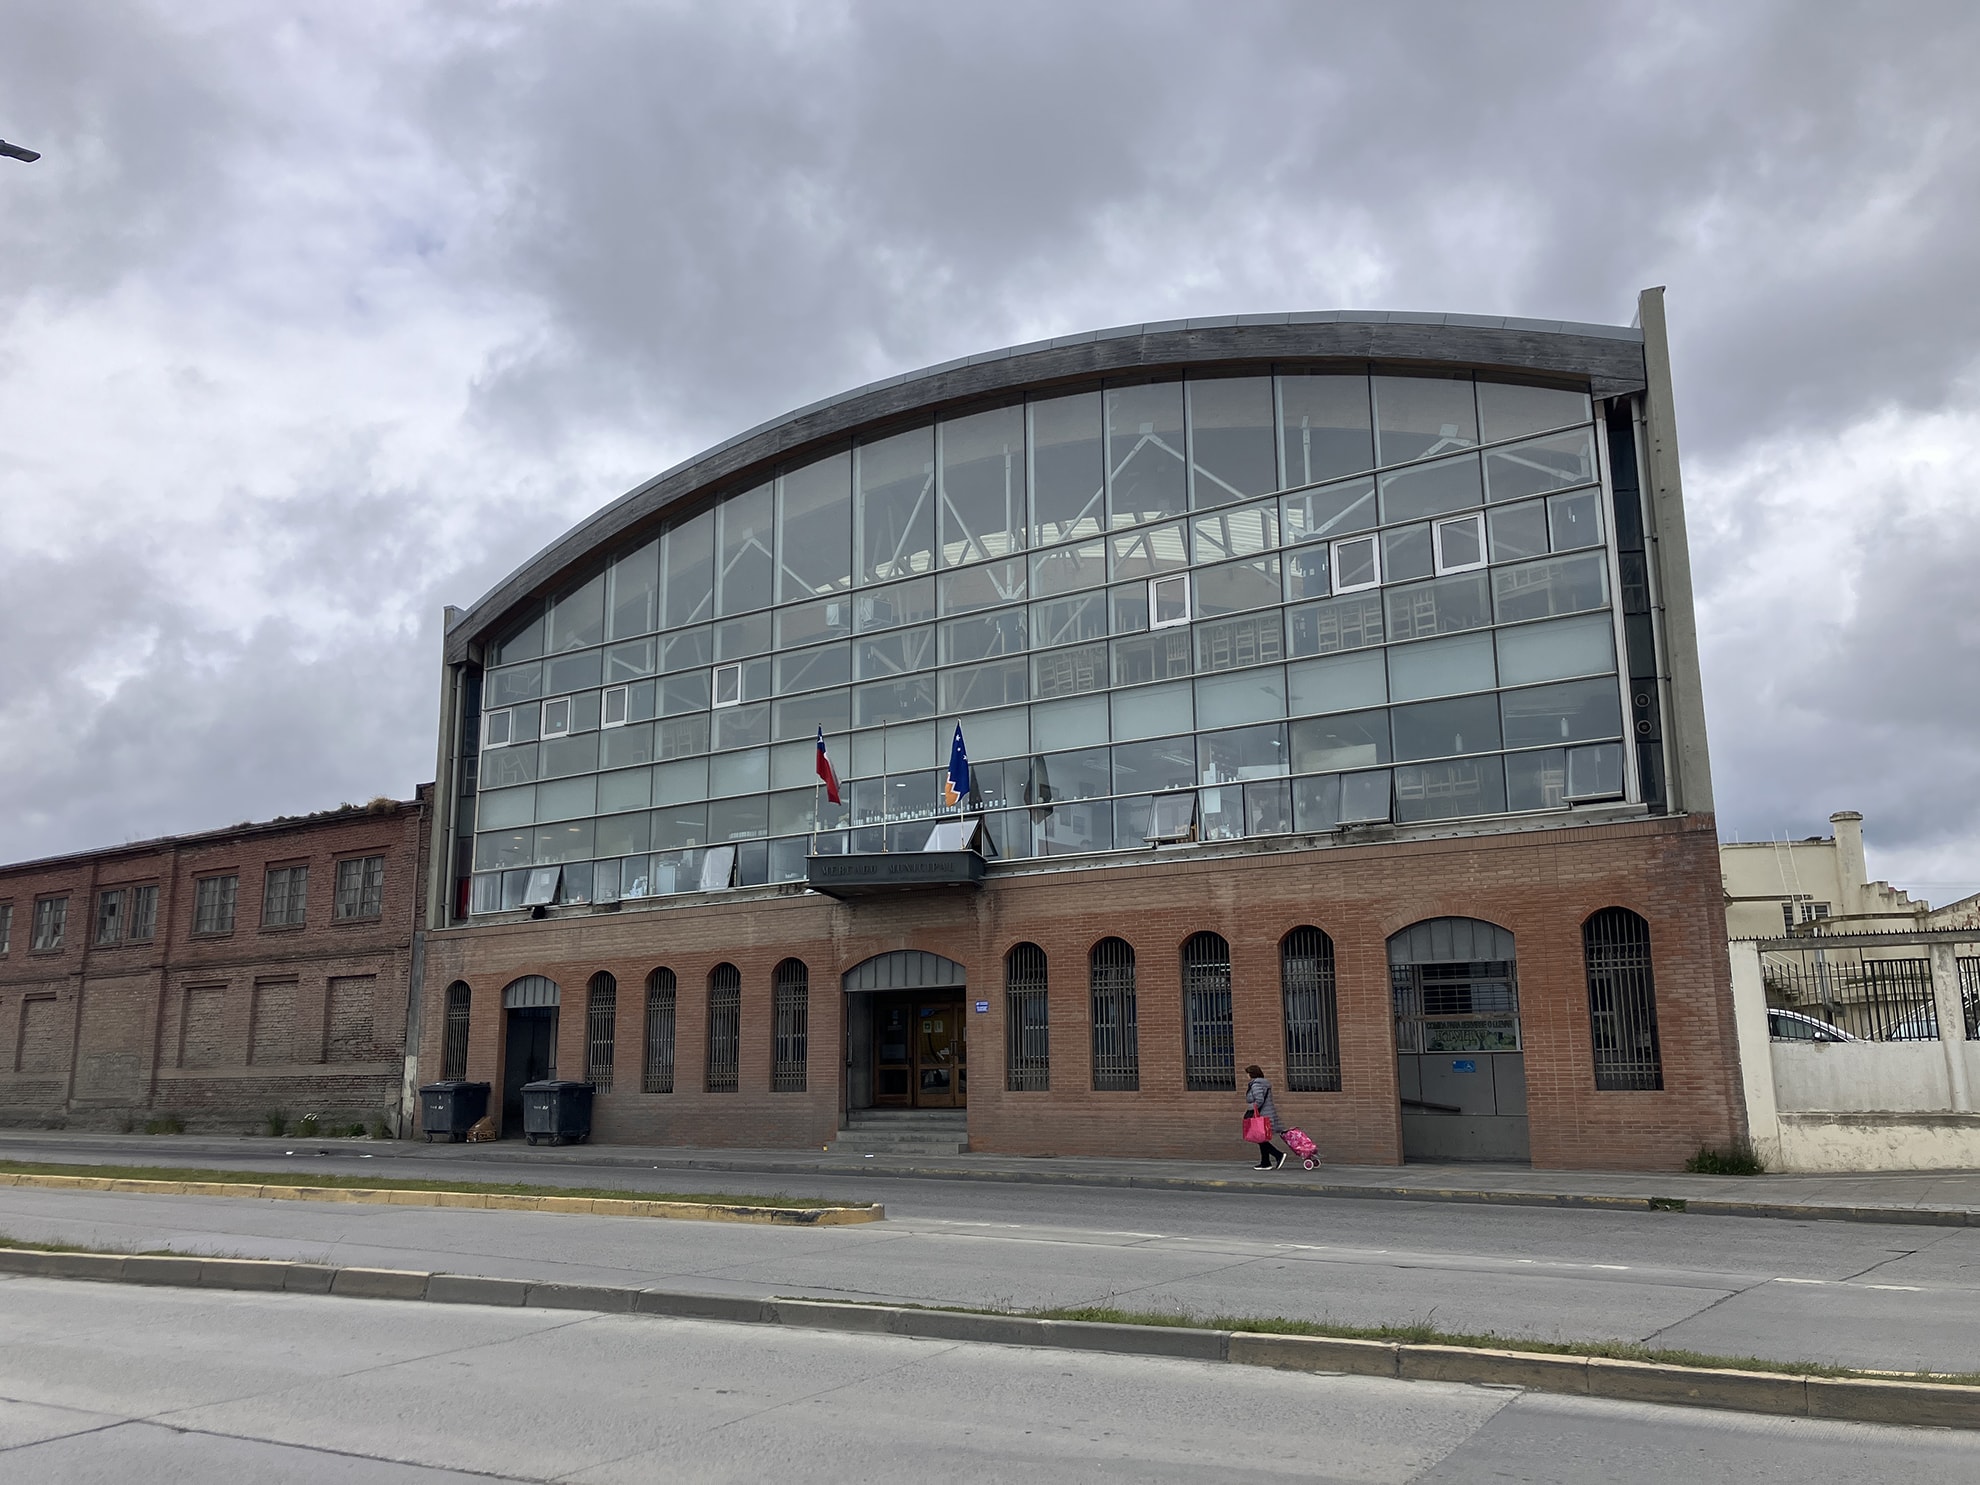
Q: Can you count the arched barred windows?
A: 10